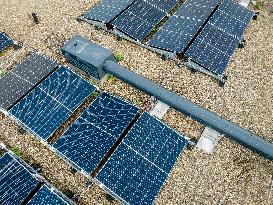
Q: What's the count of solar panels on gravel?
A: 11